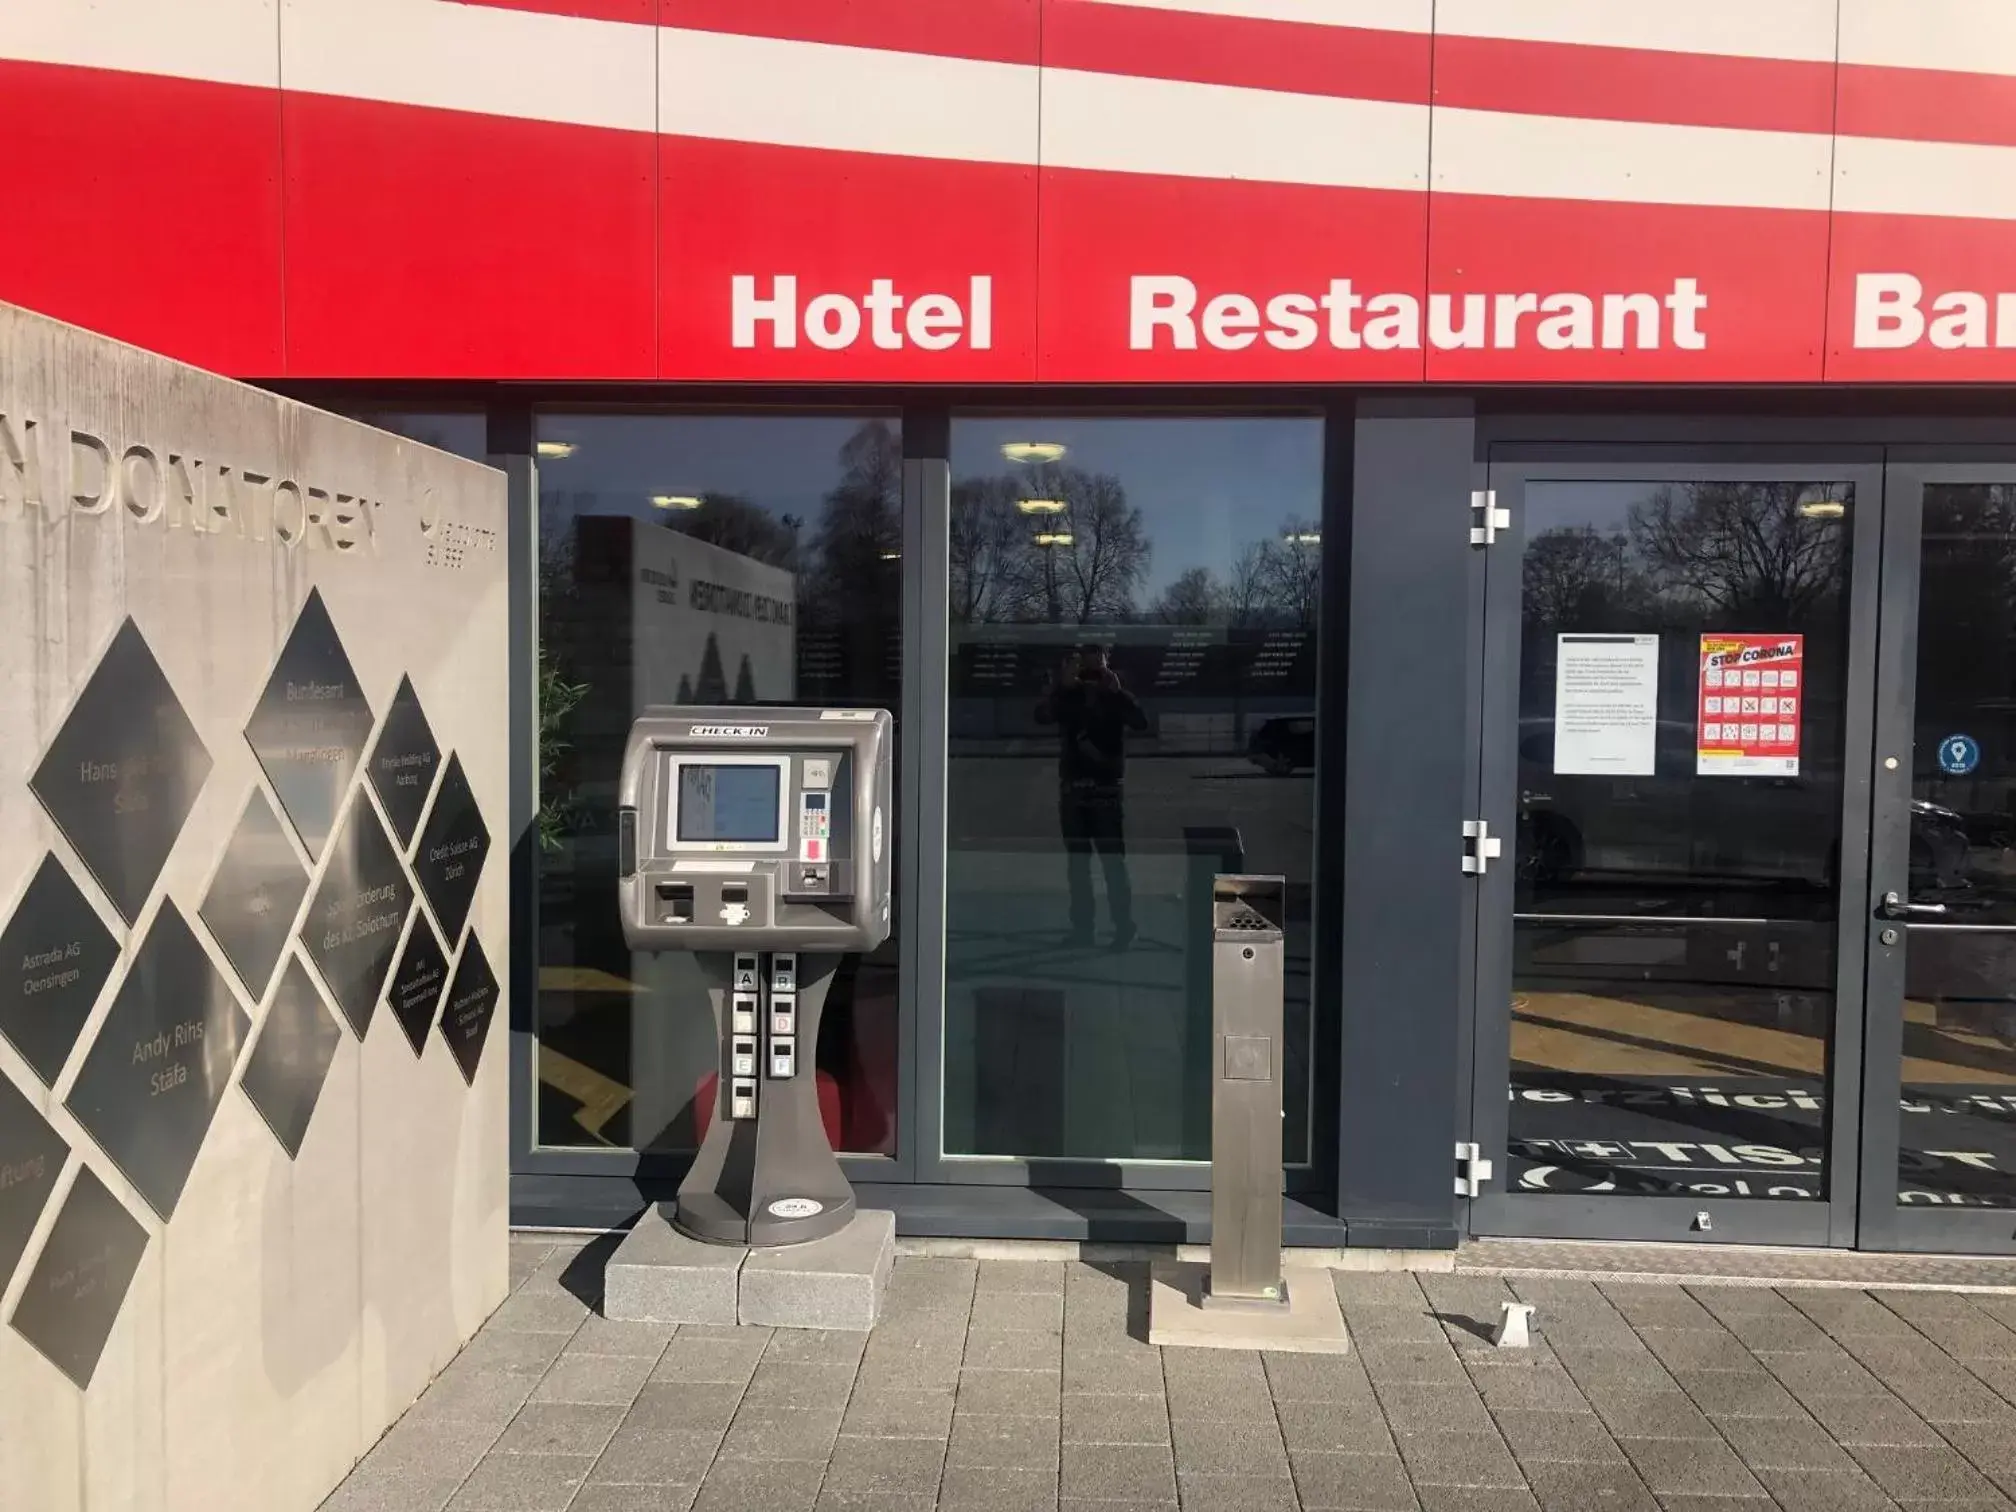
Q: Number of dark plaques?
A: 13